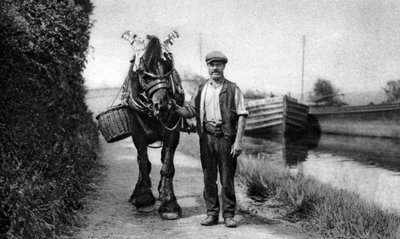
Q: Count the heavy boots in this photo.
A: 2